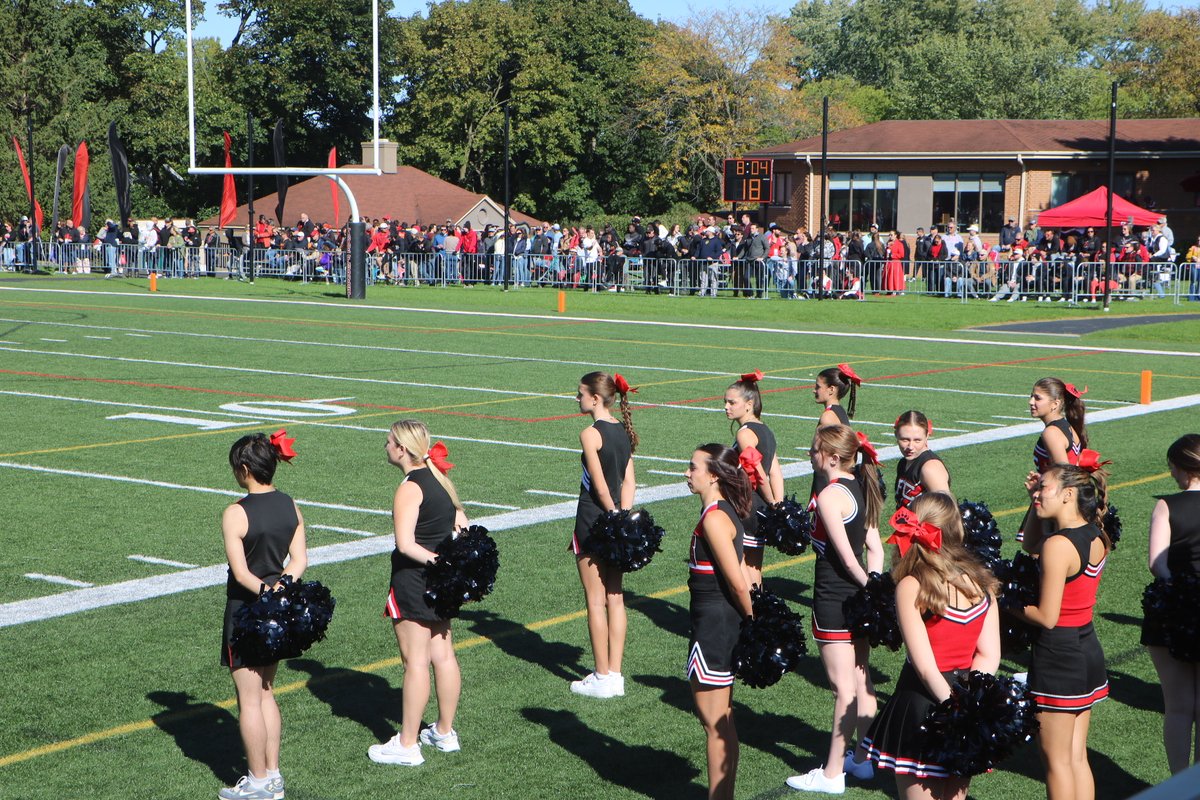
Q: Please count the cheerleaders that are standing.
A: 12